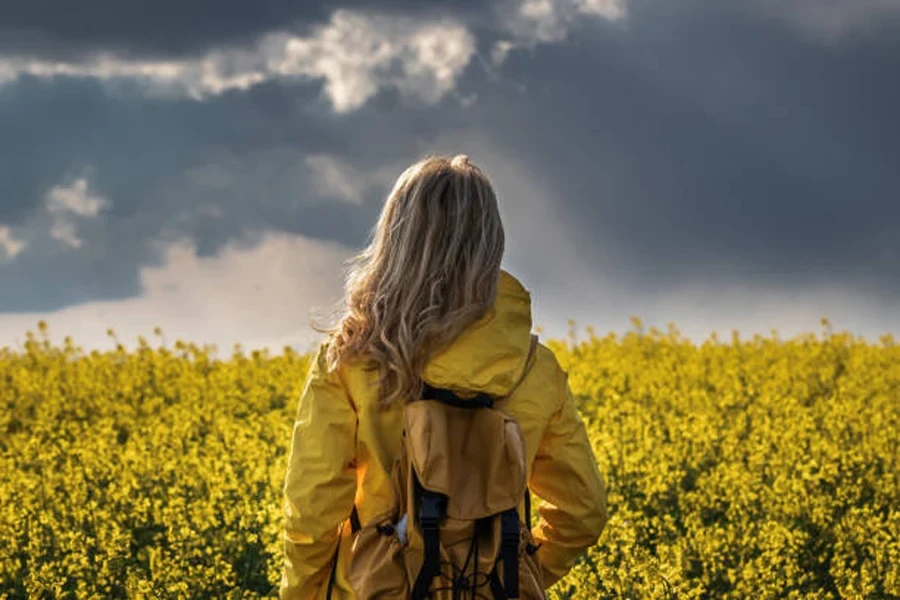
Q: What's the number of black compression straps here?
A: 2